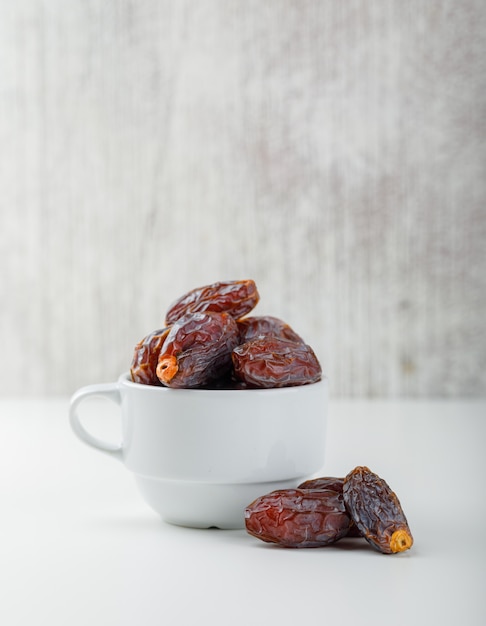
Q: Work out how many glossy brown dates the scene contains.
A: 8